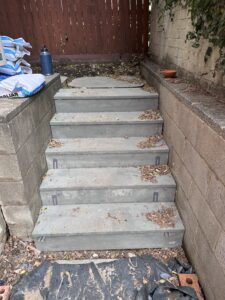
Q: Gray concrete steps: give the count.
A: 5